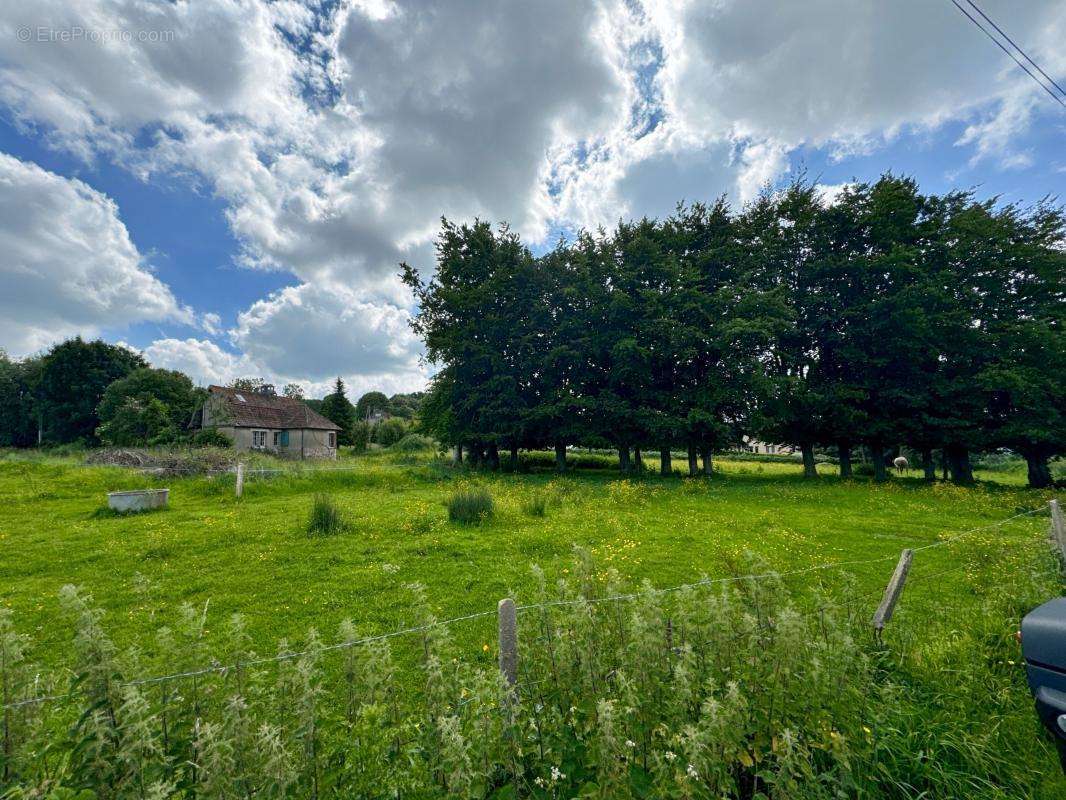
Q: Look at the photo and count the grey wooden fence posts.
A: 4